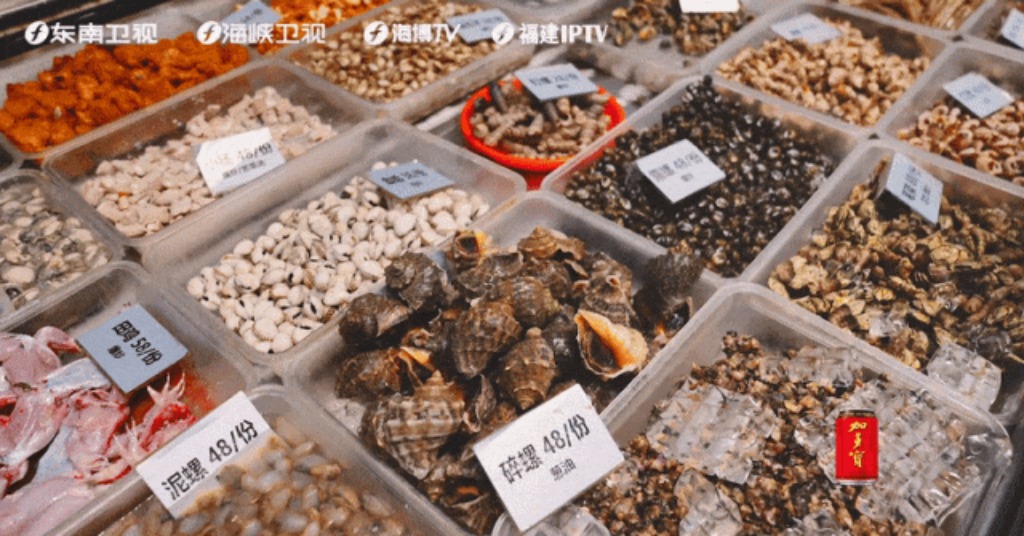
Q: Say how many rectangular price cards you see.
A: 14